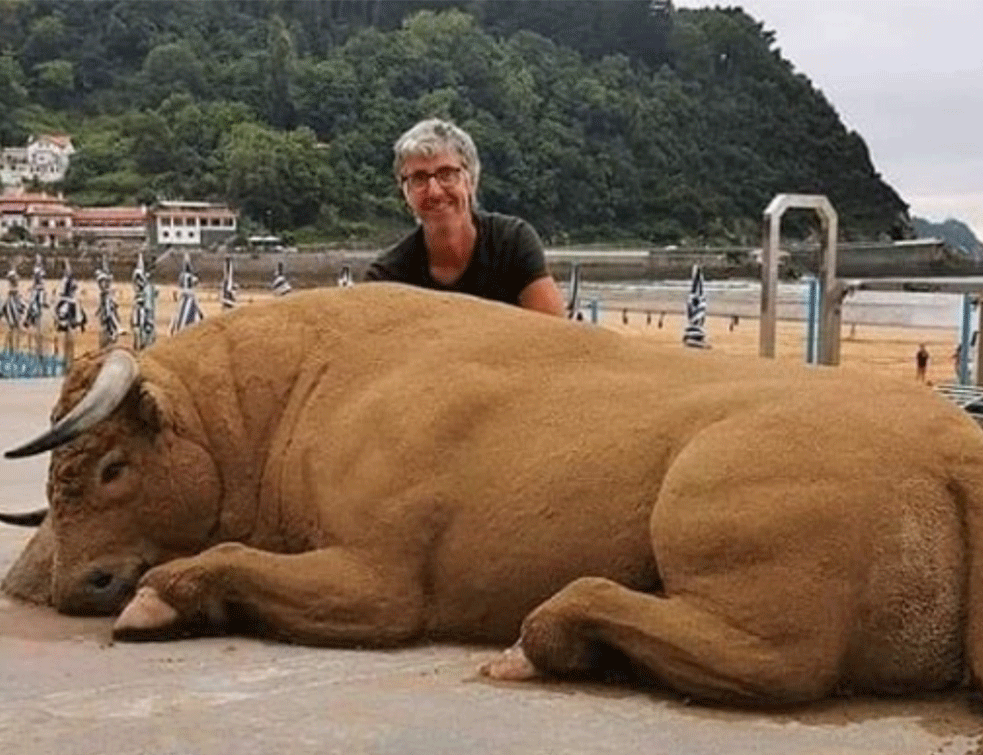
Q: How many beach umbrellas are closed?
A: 11